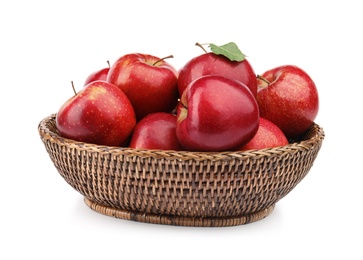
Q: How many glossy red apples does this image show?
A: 8